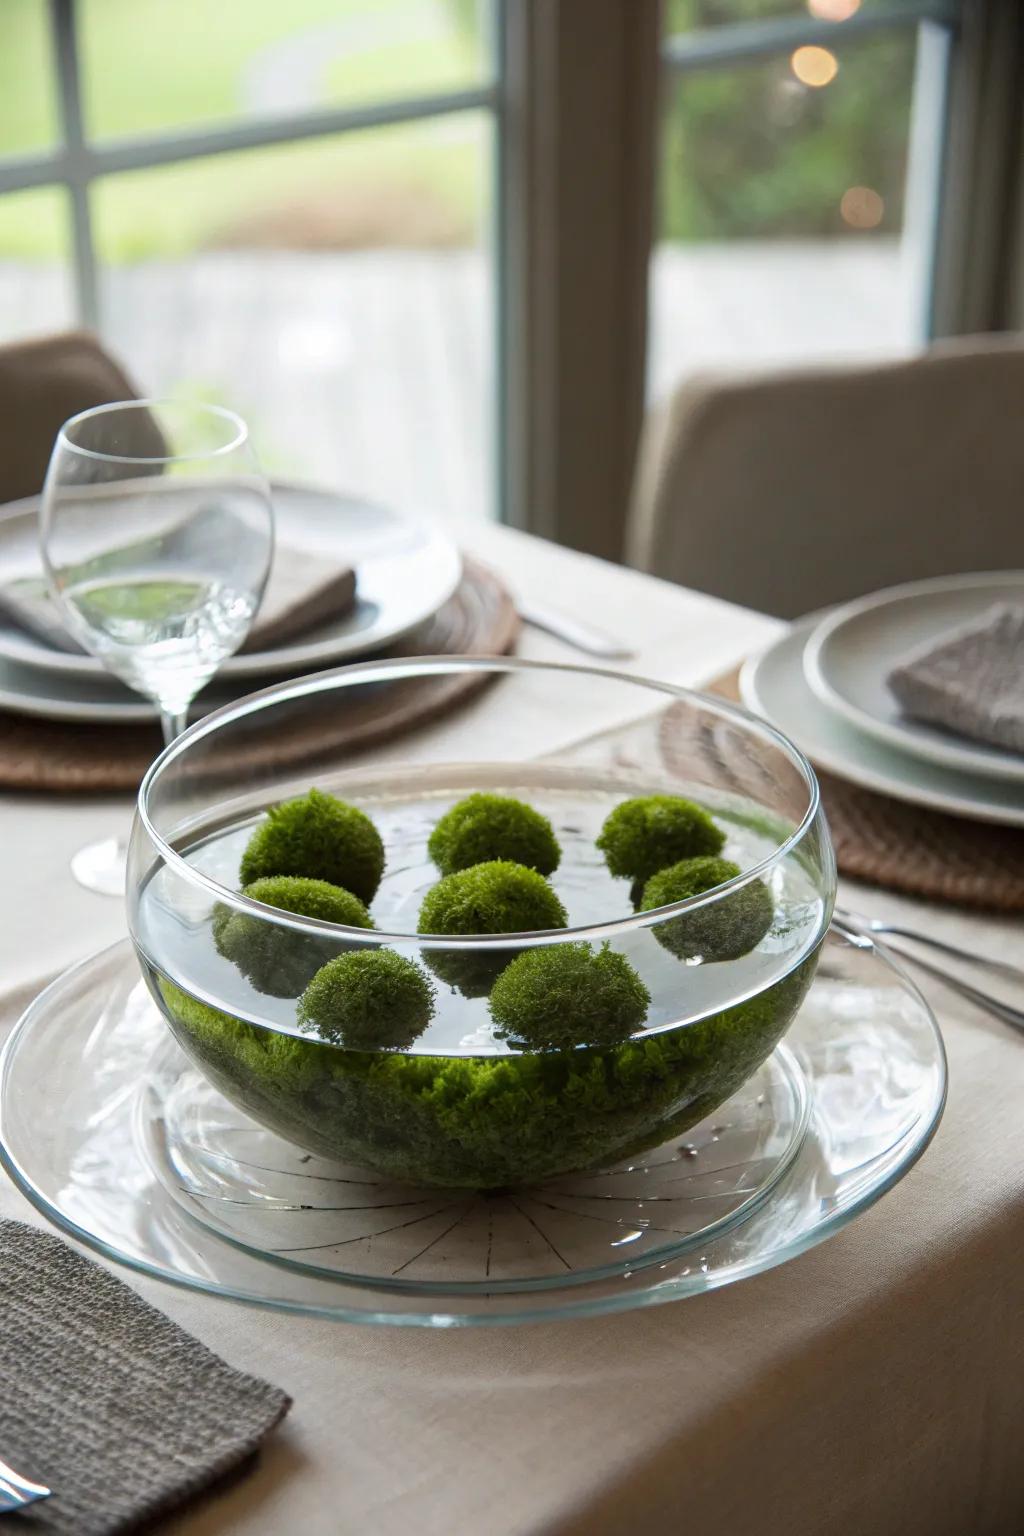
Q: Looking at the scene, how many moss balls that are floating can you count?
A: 8